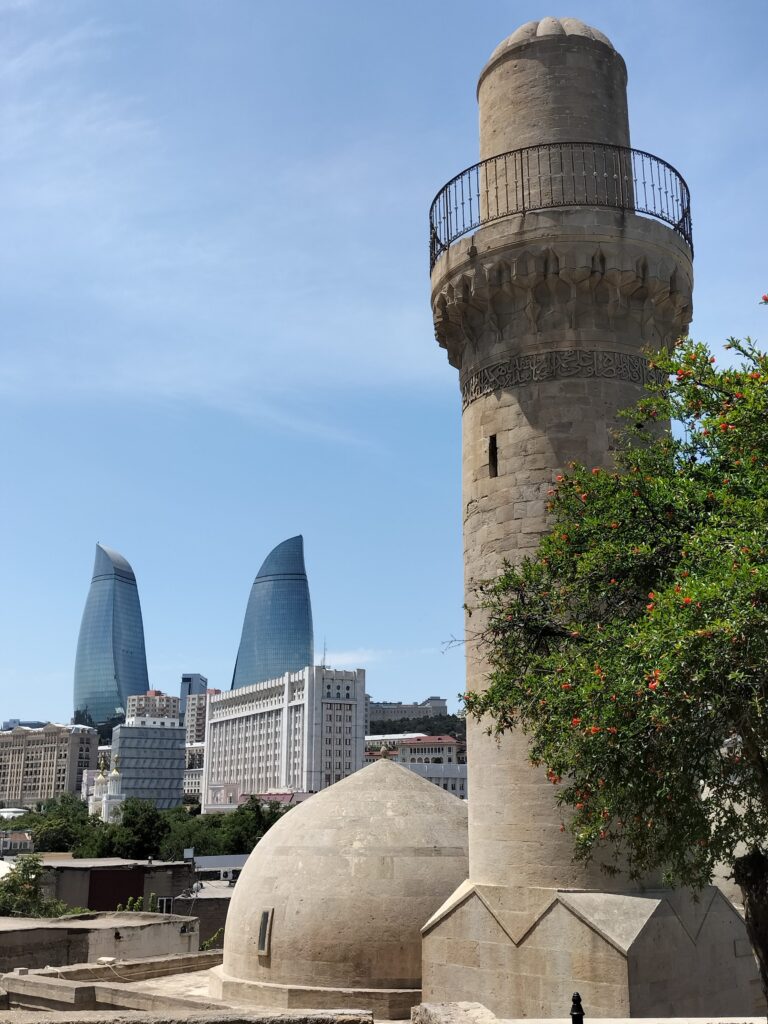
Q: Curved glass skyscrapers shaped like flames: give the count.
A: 2